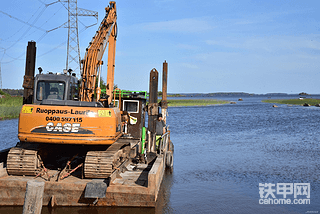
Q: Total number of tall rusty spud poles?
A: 3